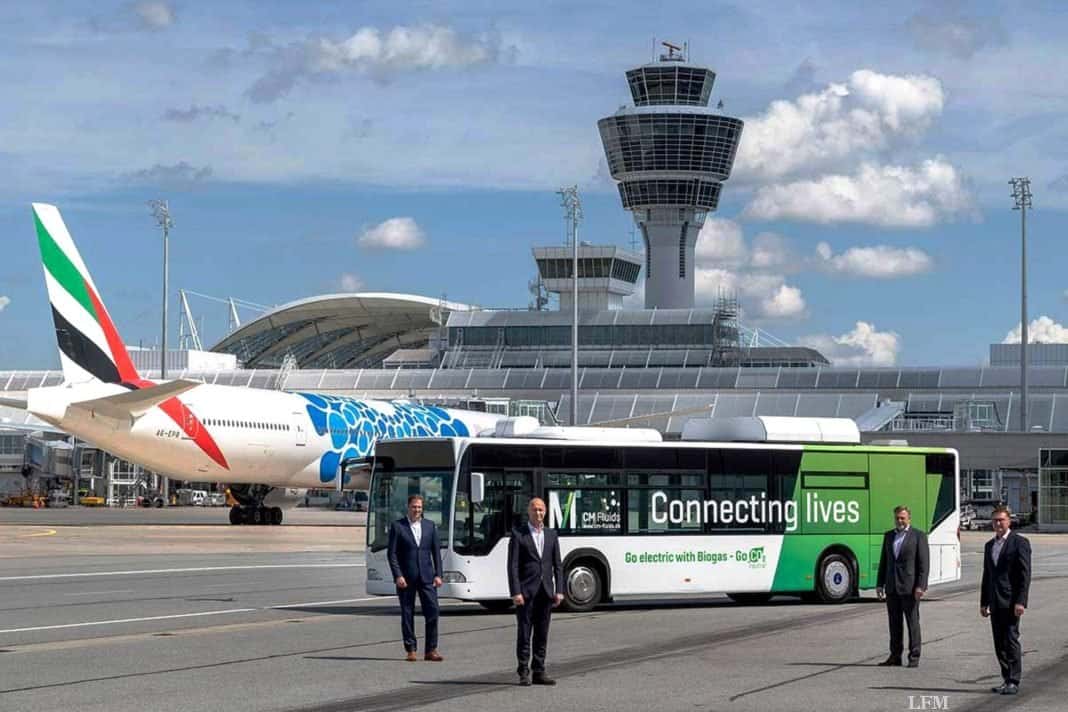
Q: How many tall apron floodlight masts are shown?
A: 3